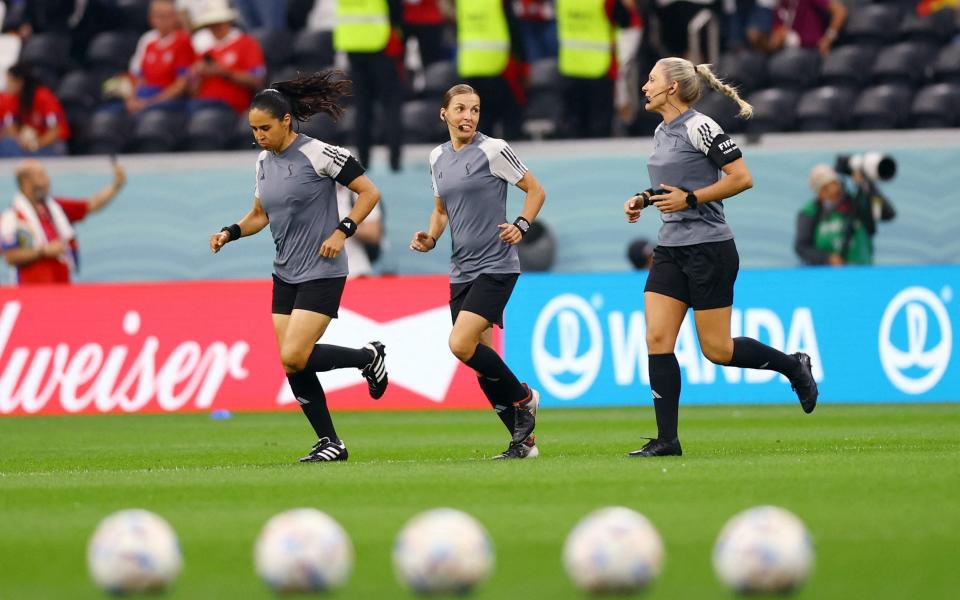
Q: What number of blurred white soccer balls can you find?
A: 5